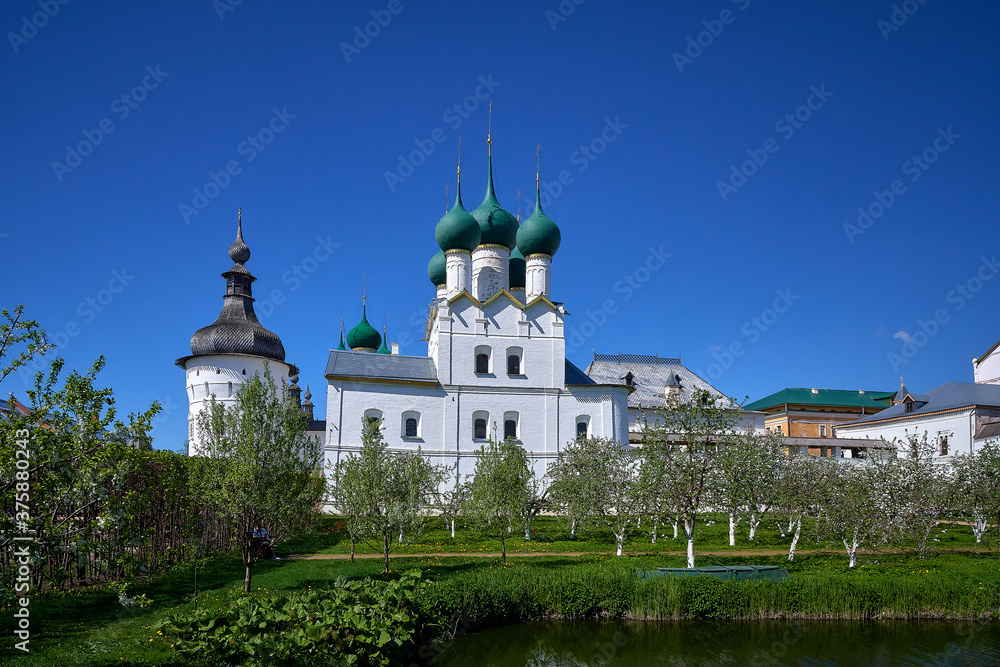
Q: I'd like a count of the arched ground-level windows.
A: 5